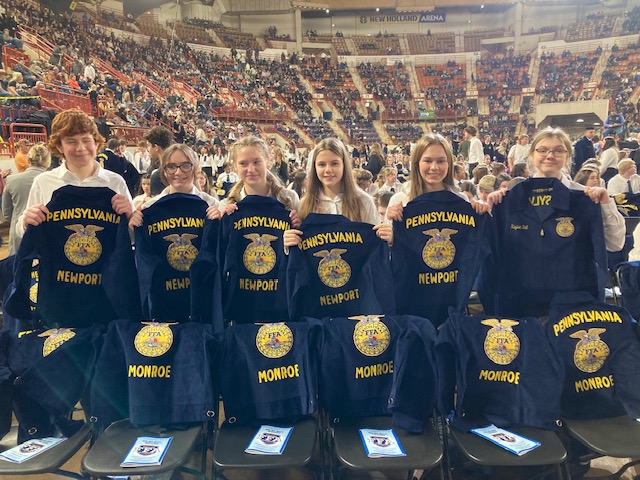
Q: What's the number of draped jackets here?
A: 6